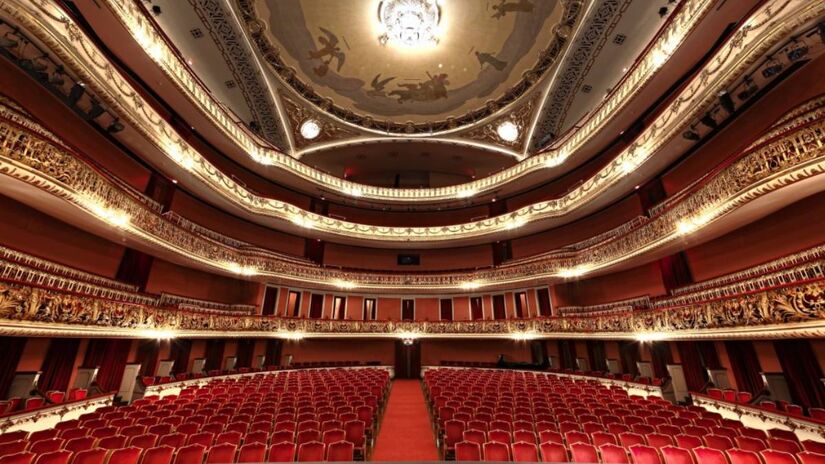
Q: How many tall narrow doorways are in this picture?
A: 11